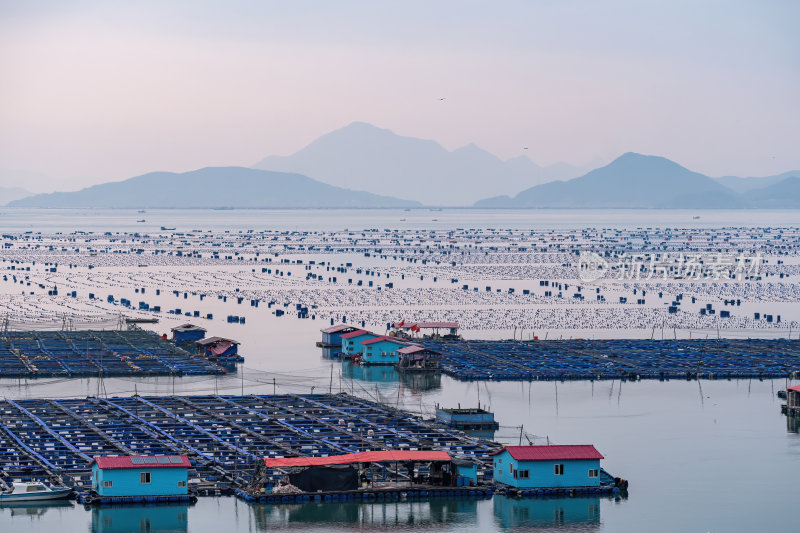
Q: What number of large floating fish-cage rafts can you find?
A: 3